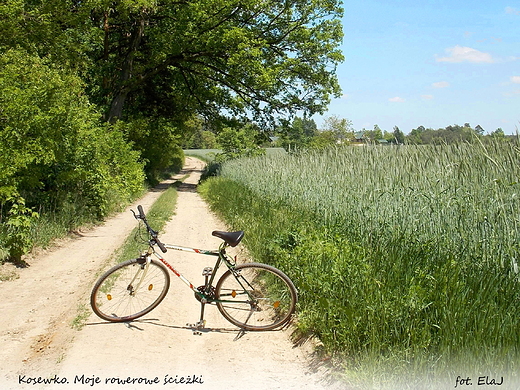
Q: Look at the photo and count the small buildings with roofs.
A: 2